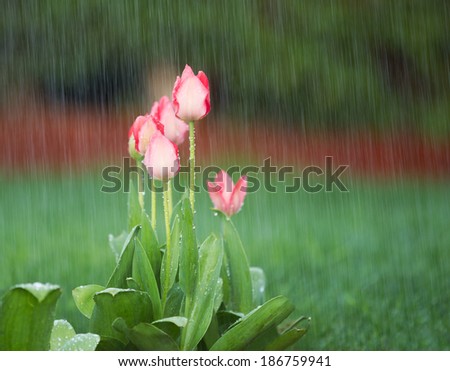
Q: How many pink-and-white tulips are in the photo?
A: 5